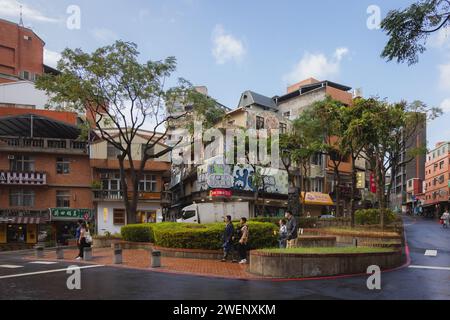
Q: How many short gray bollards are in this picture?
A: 5